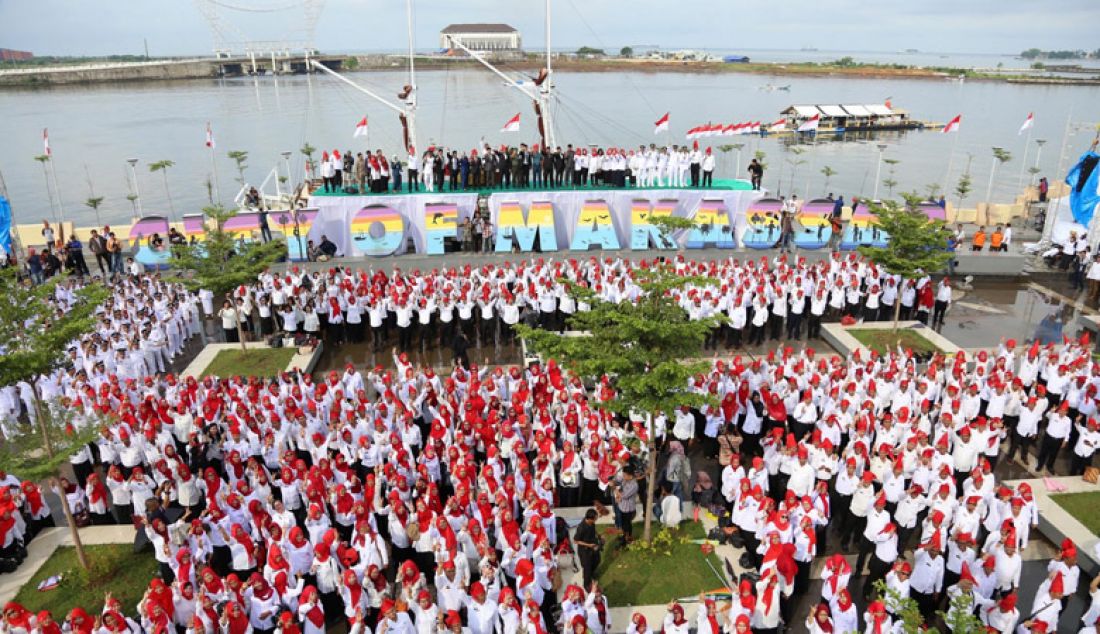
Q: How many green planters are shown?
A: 5